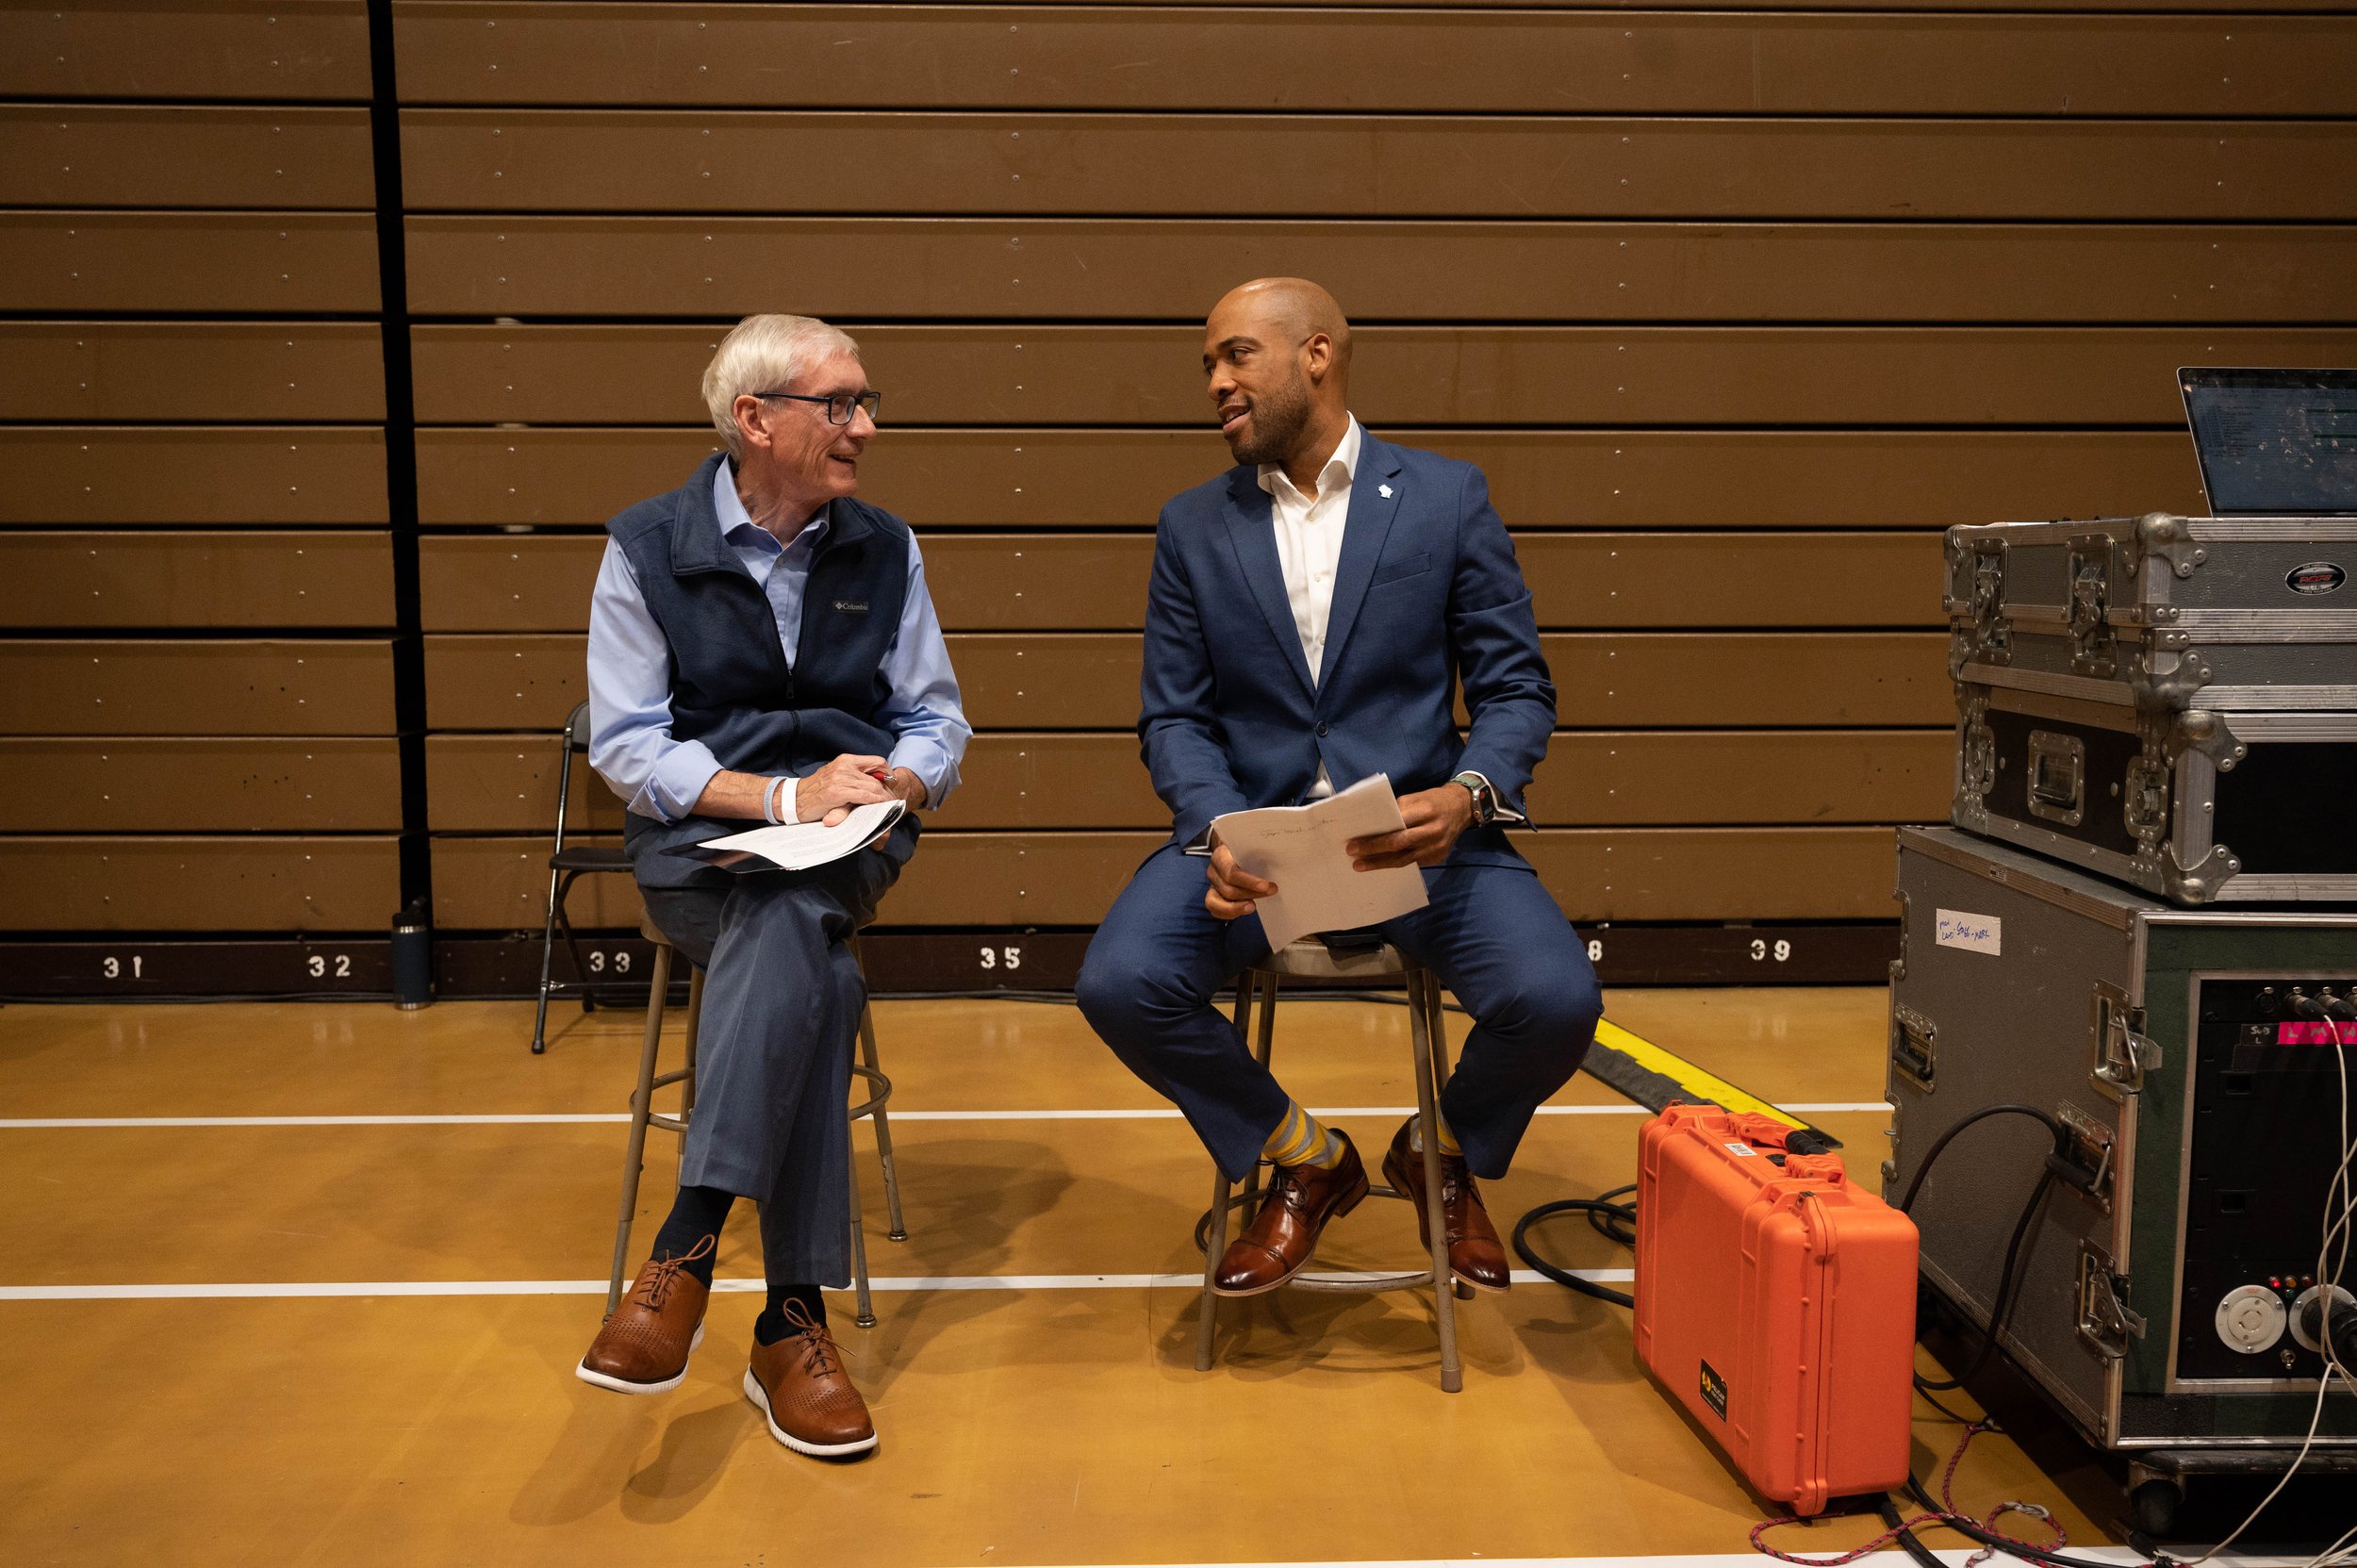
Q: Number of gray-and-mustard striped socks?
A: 2